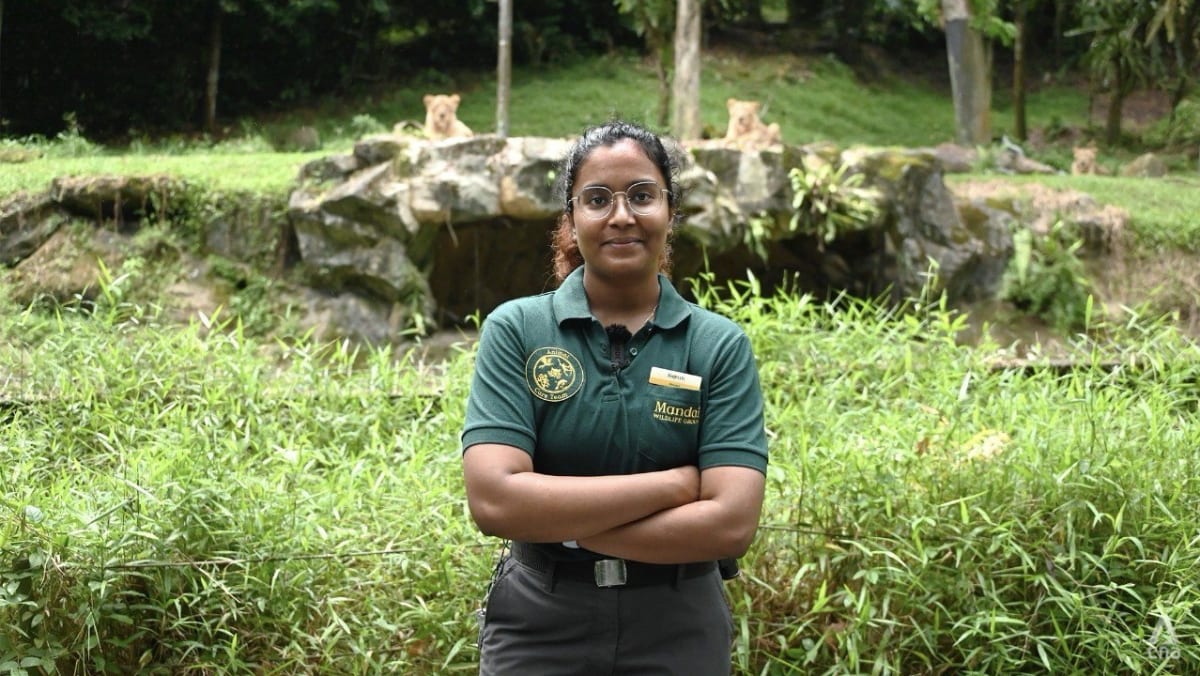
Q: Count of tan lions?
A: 3